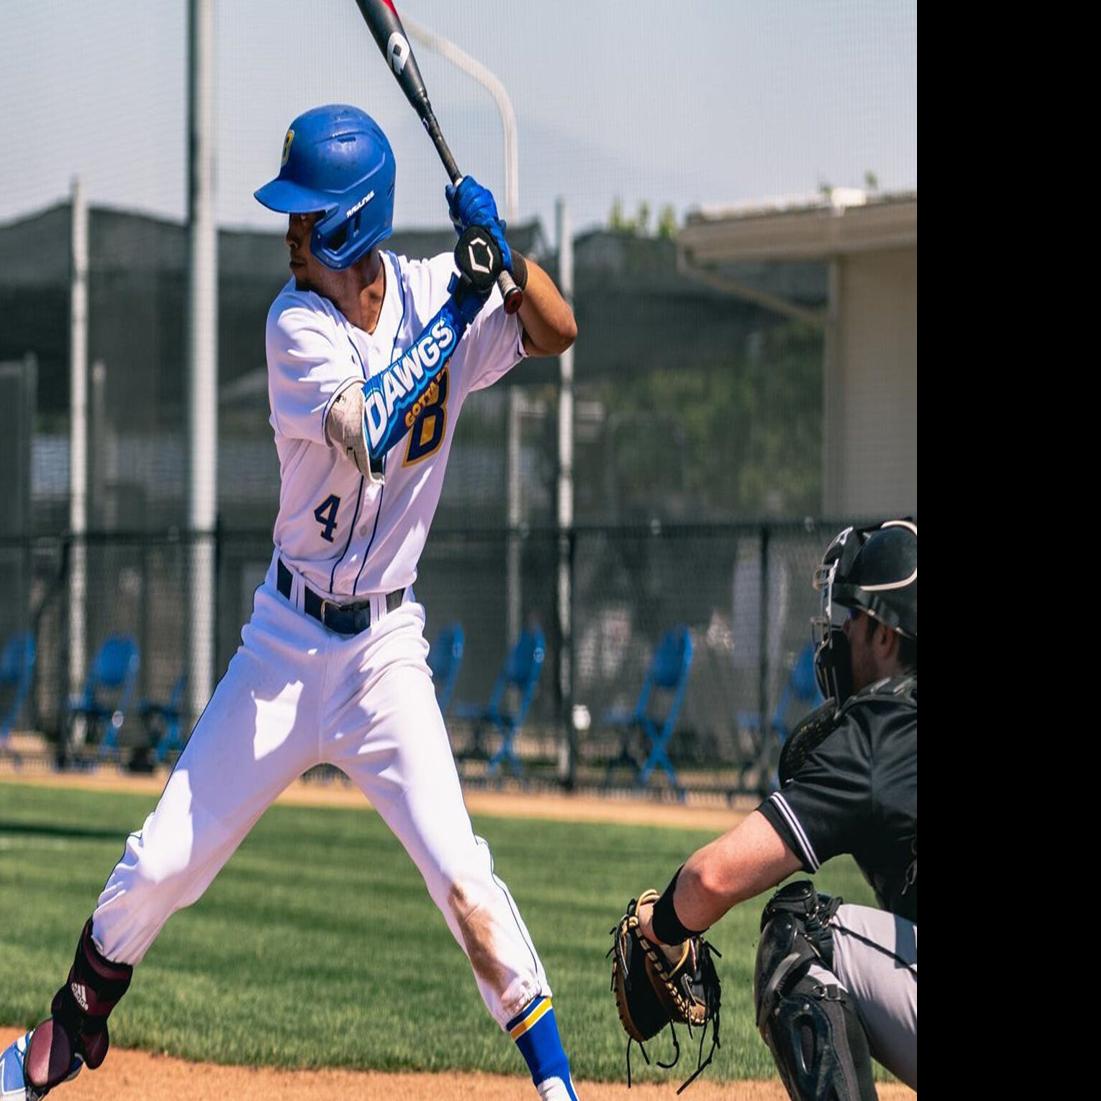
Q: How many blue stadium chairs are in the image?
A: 7